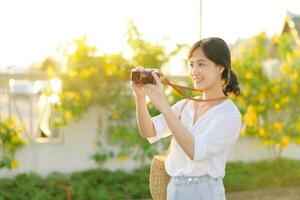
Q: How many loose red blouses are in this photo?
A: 0